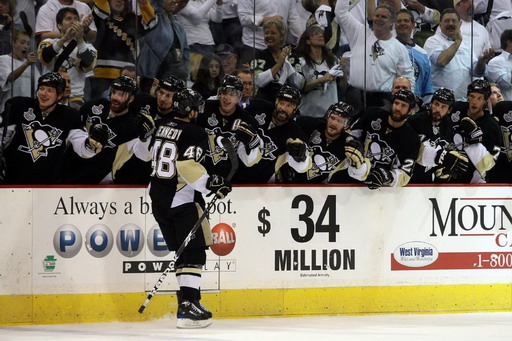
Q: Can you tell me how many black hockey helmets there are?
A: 10